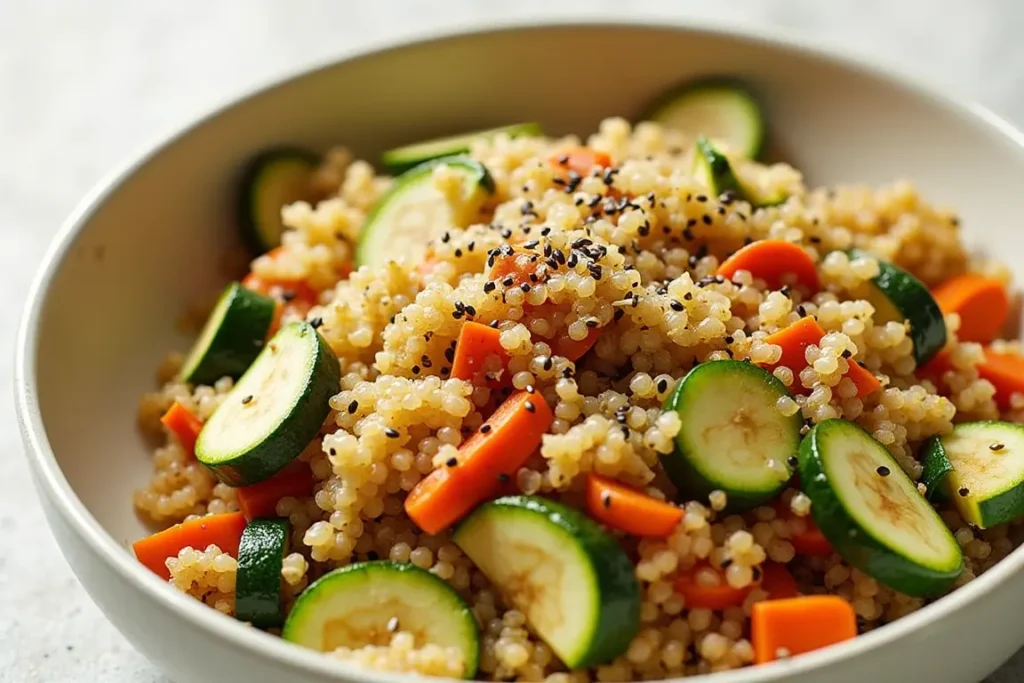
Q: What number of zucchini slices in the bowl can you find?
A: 14